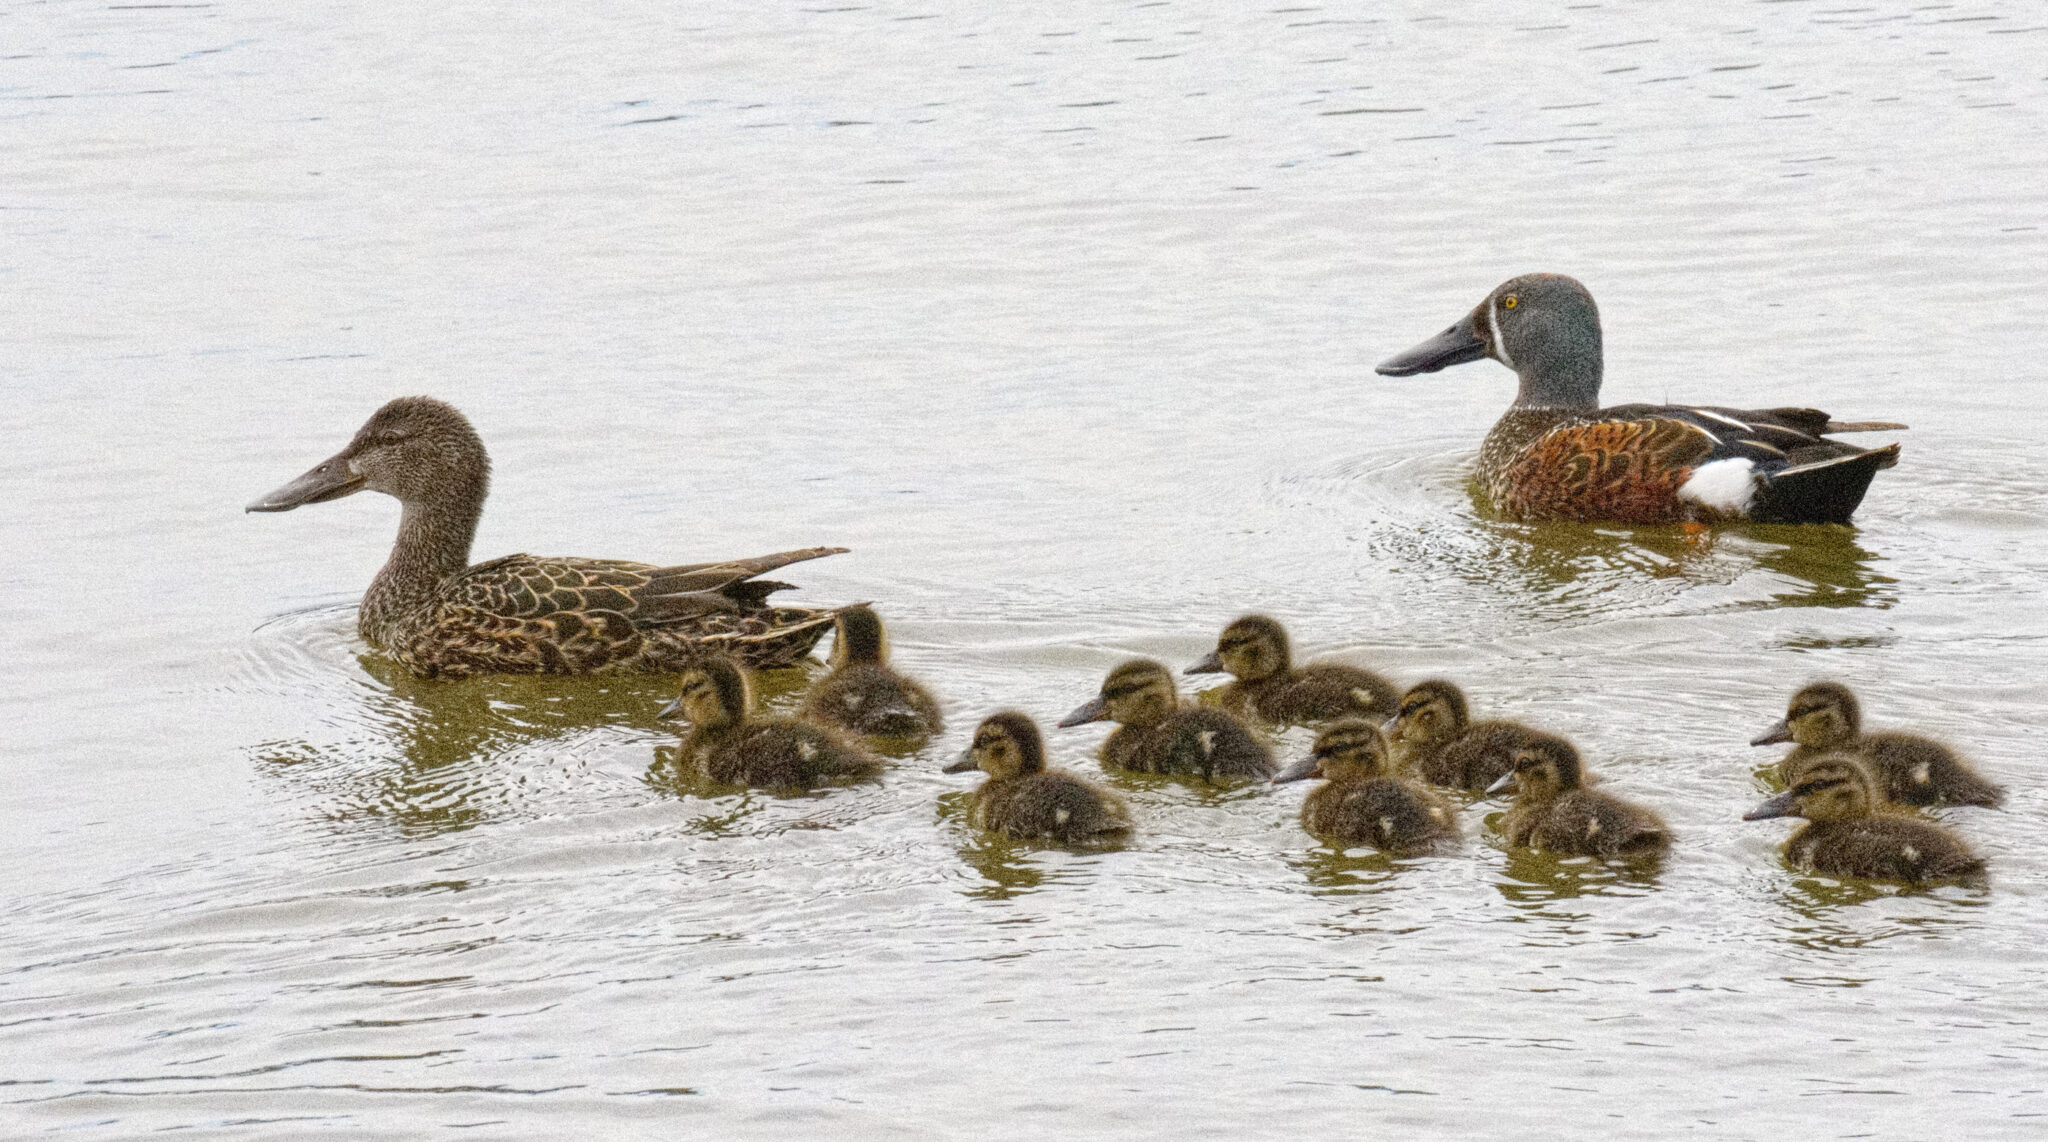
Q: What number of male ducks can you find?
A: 1